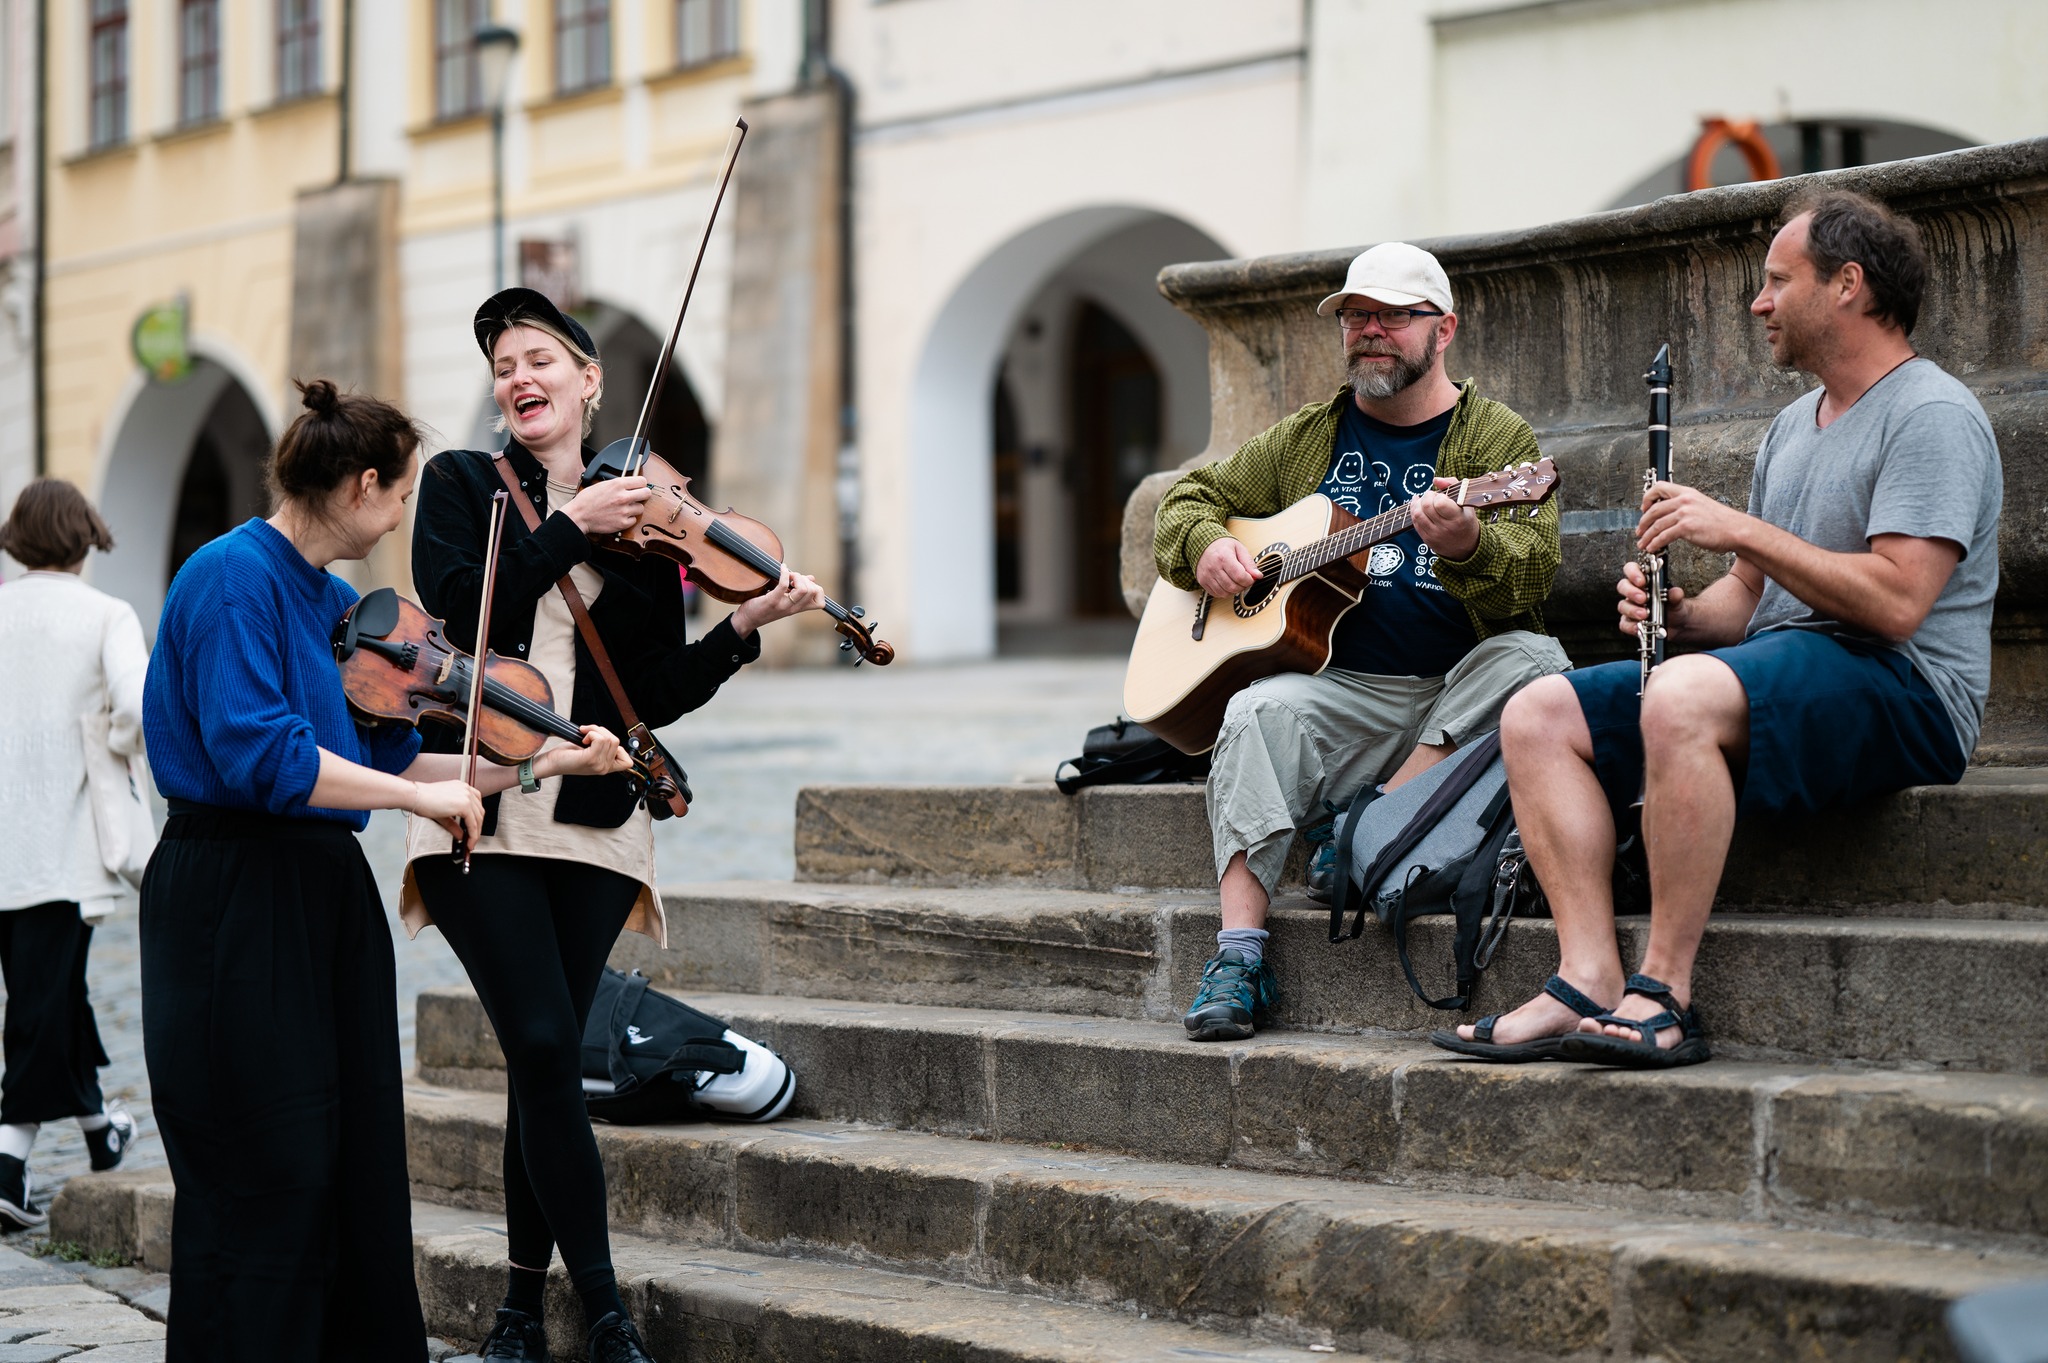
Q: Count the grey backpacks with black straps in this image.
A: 1